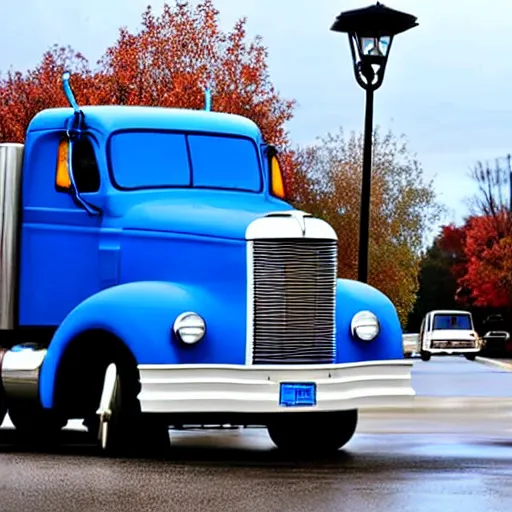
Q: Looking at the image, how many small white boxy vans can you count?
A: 1